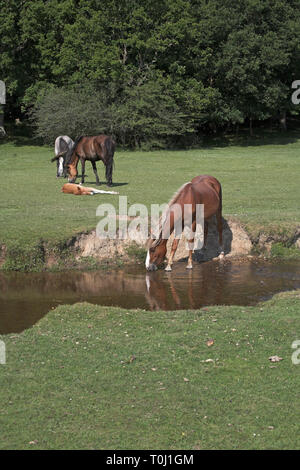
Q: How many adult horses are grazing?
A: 2